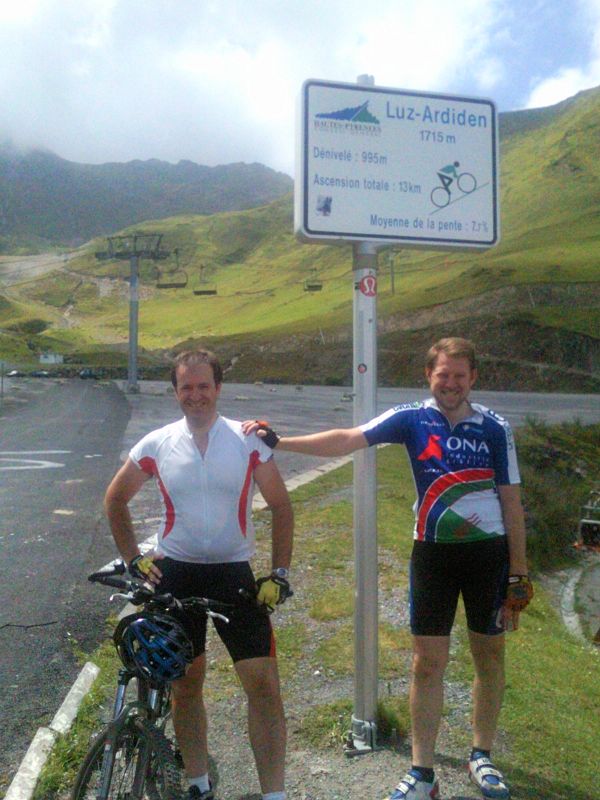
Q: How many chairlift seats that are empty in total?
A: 3